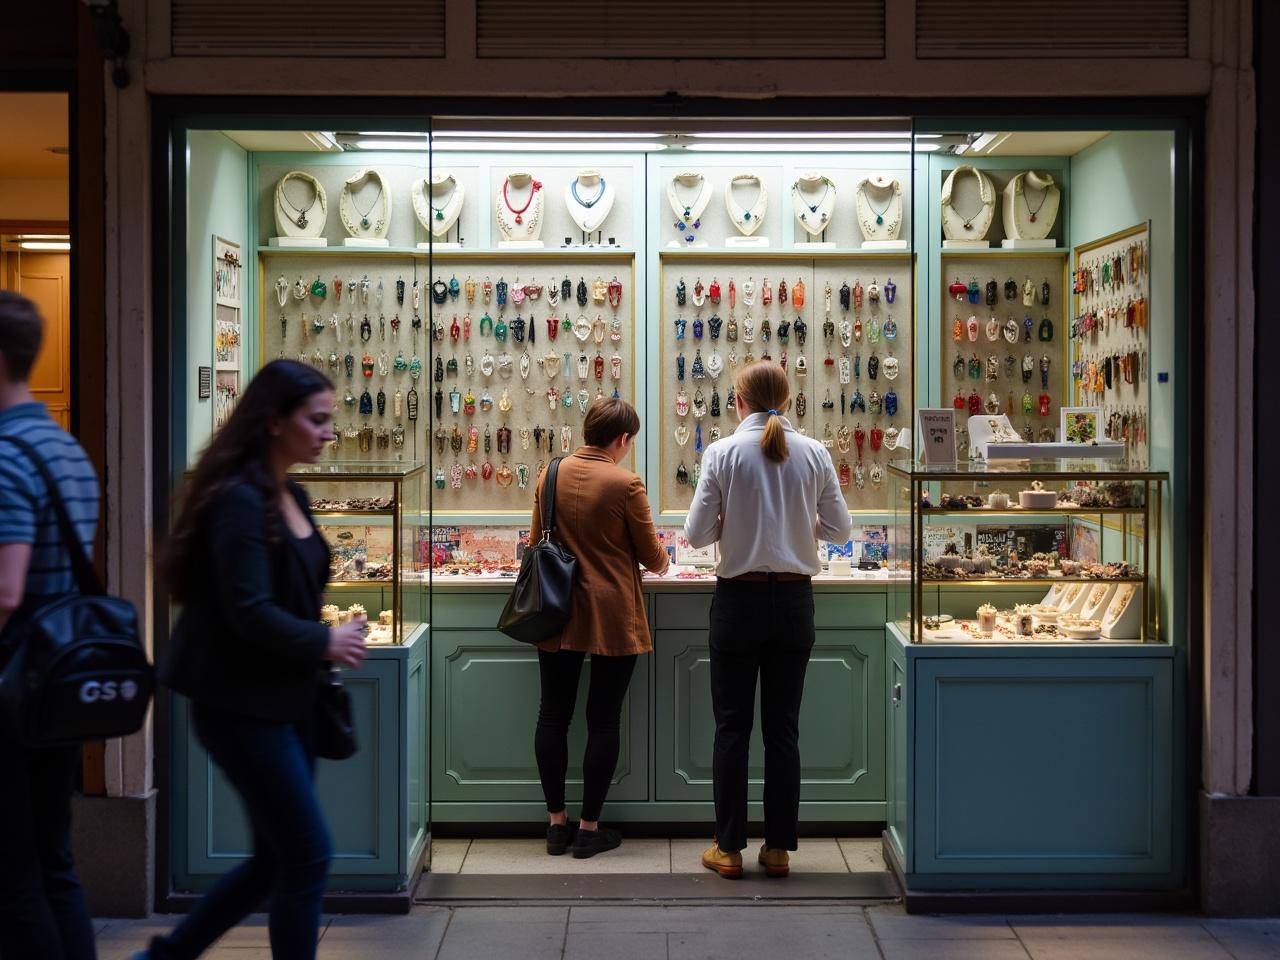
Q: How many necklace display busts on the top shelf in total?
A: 11